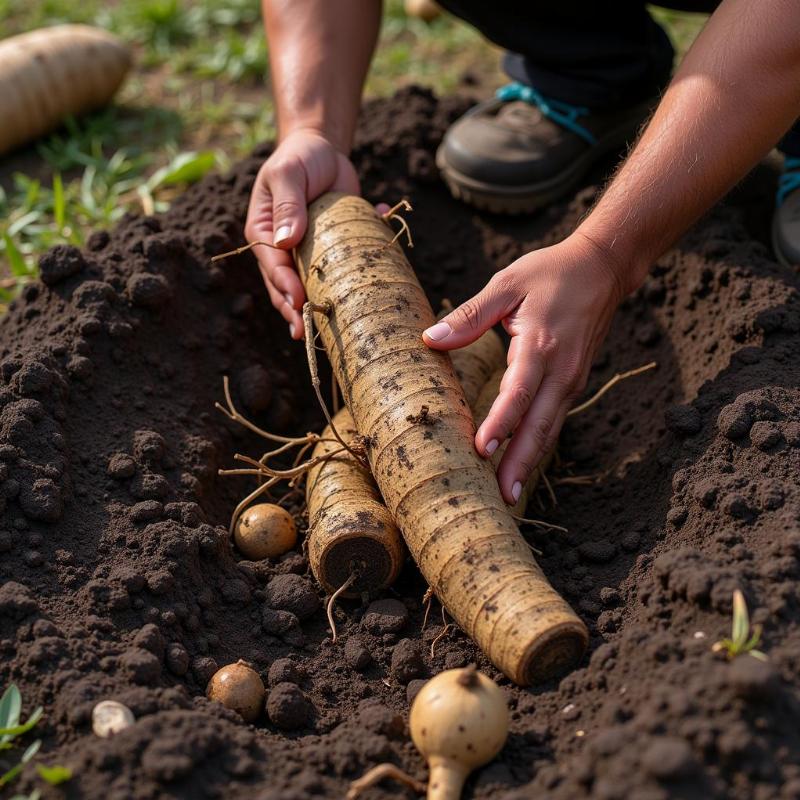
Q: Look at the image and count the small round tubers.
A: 3